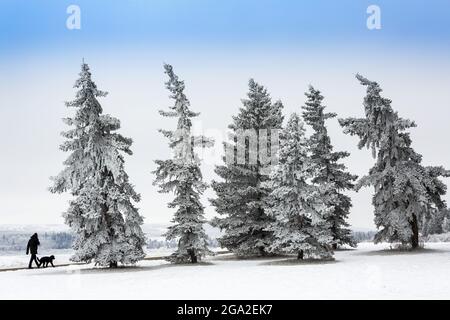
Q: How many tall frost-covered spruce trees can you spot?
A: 6